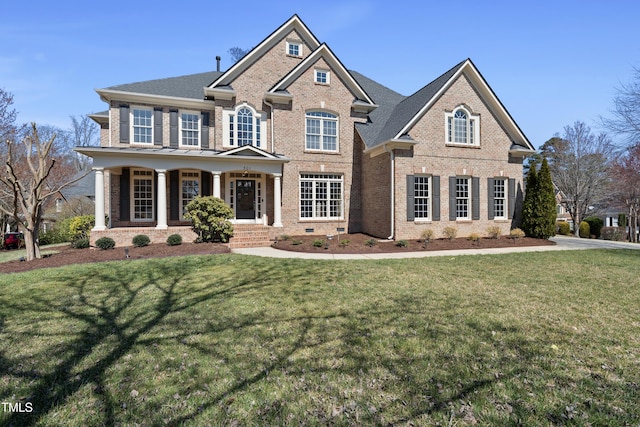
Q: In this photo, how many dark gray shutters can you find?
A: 14